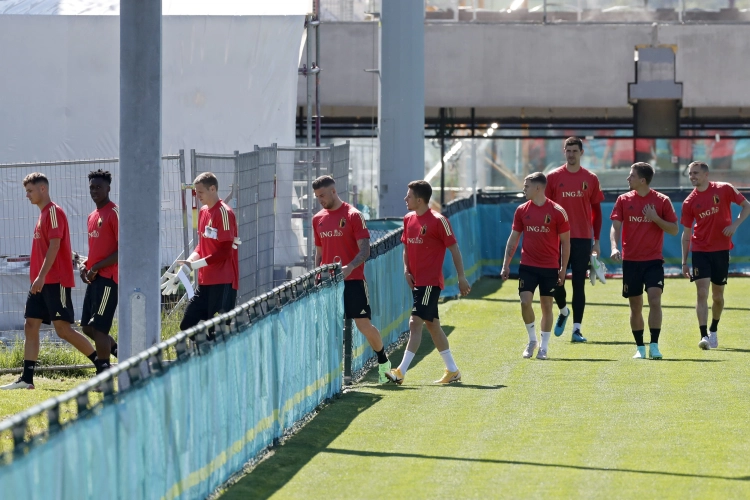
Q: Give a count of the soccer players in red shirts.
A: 9